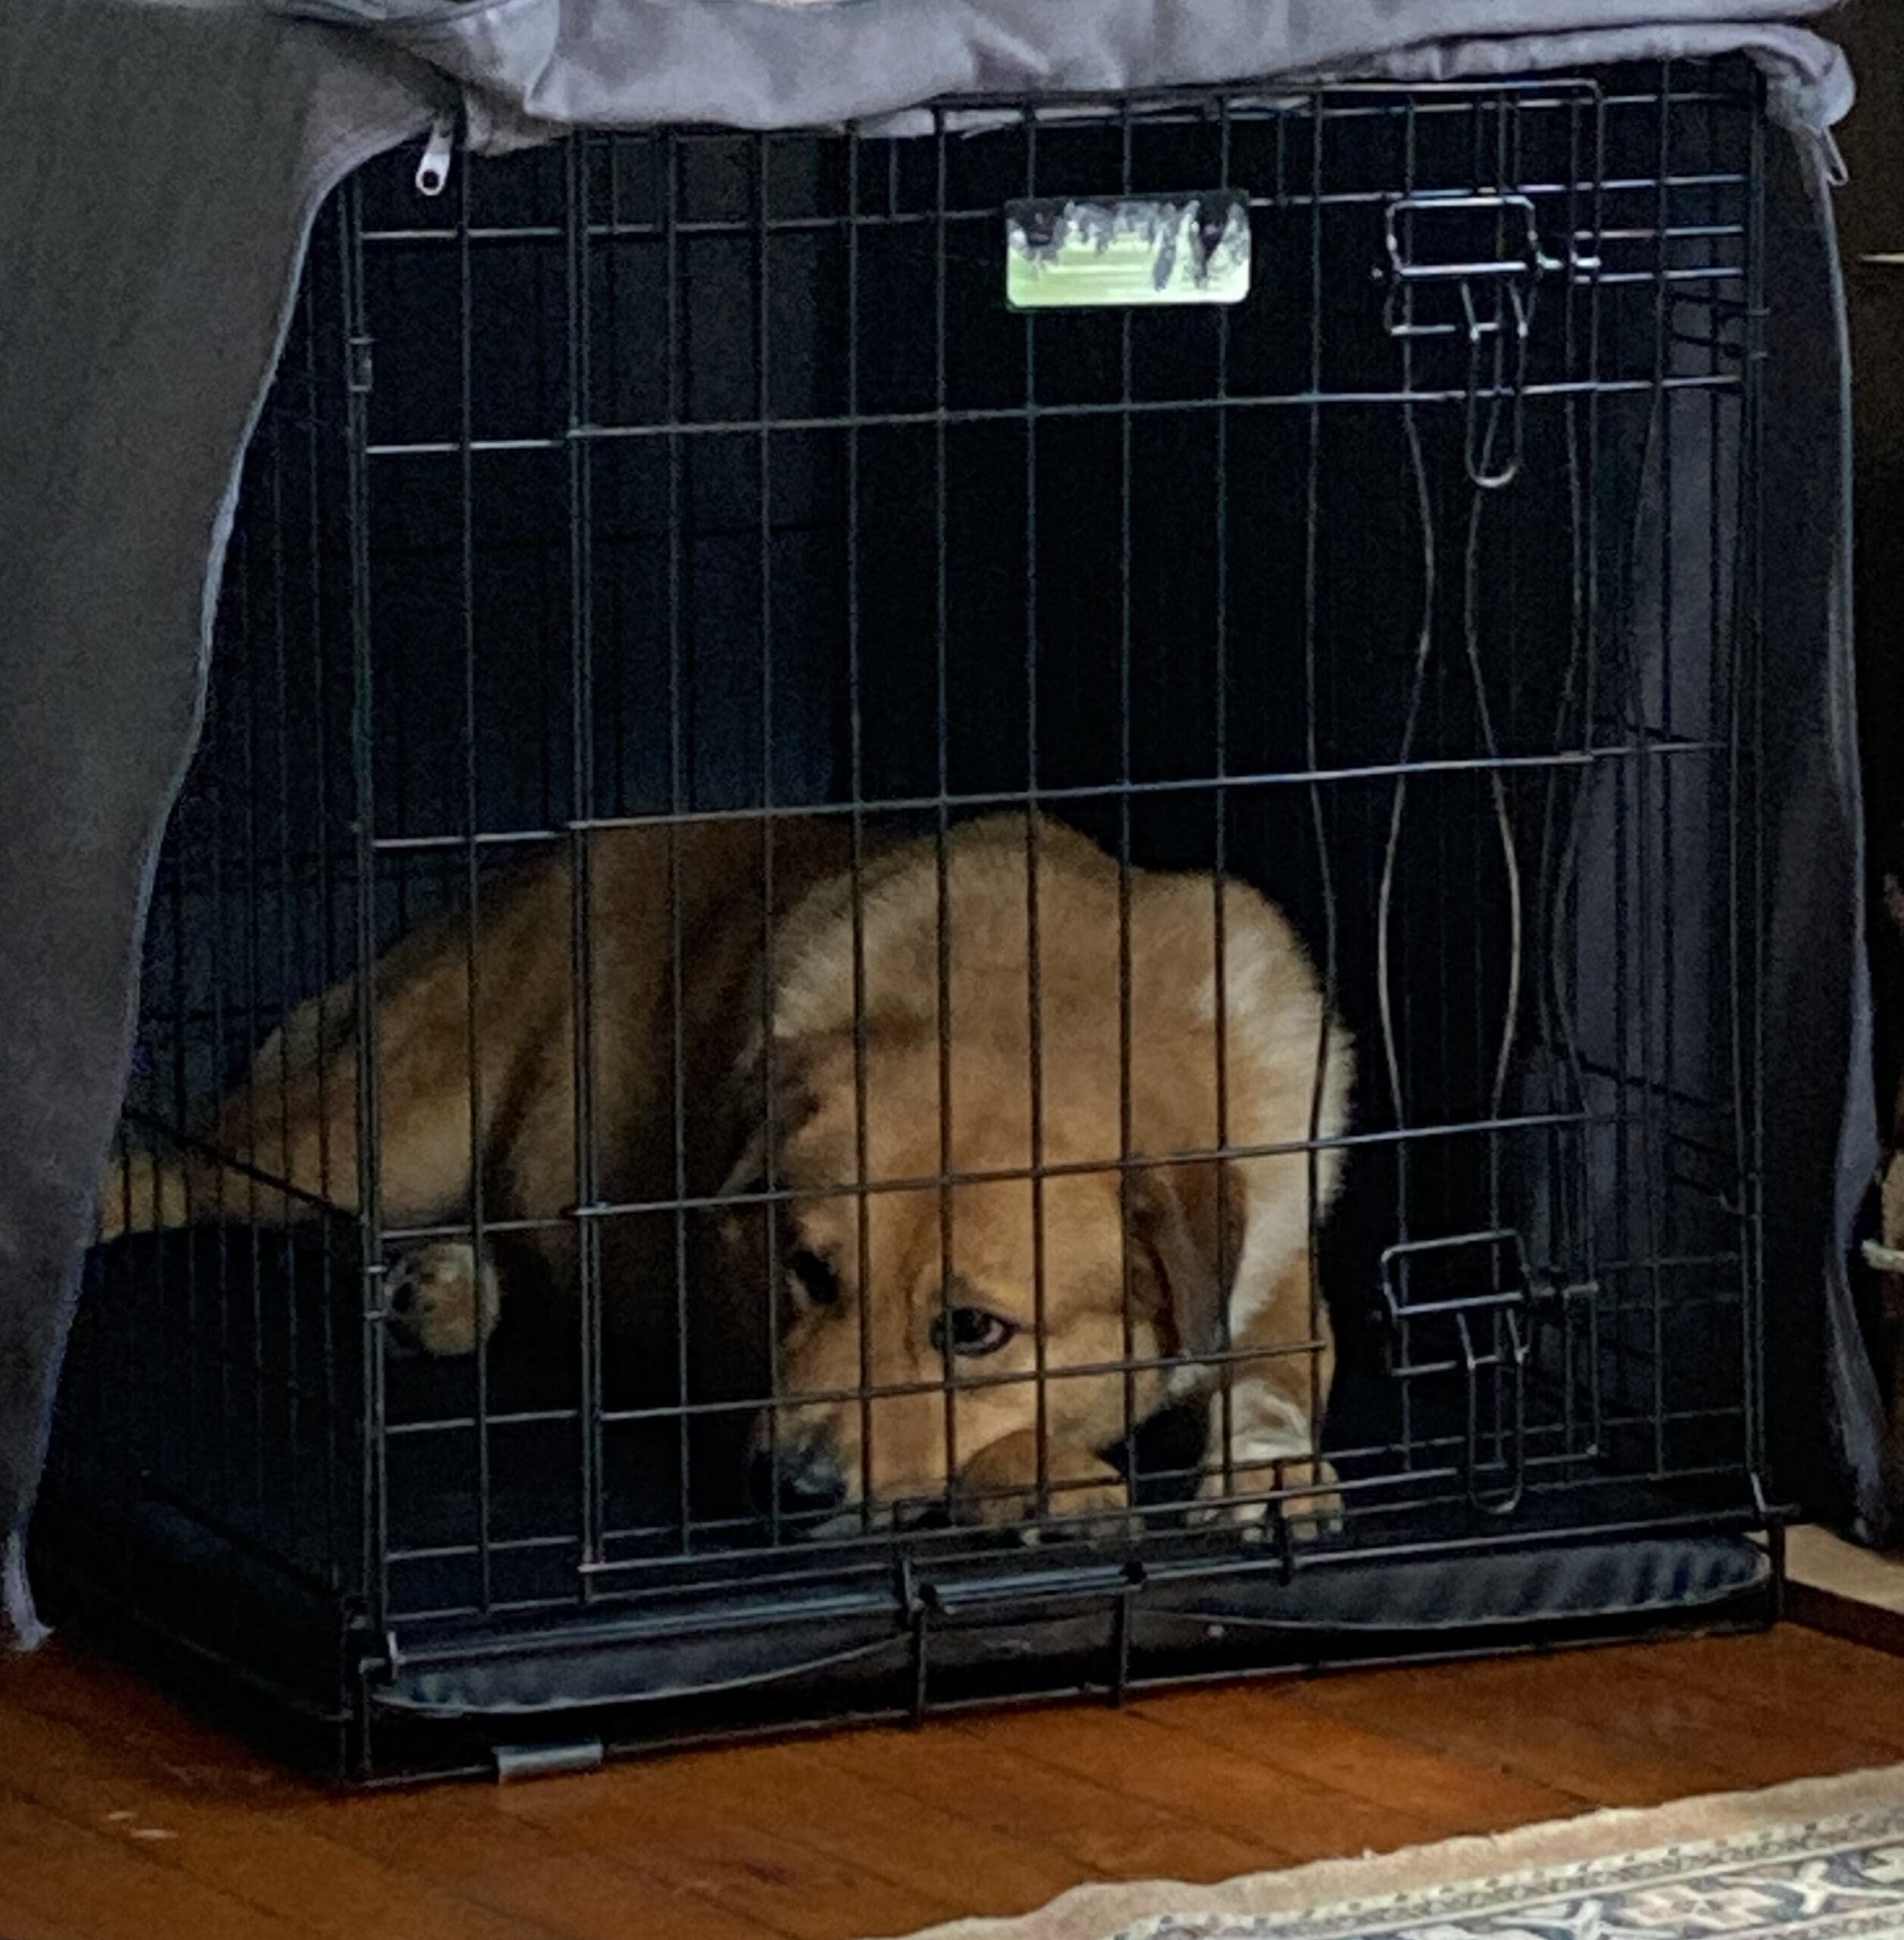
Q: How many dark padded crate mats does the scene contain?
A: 1